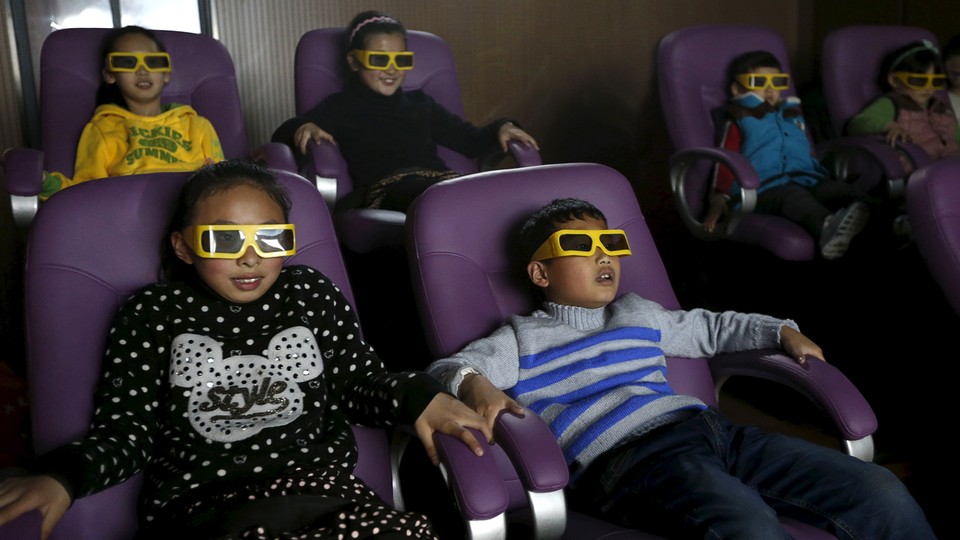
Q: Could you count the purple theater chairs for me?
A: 7